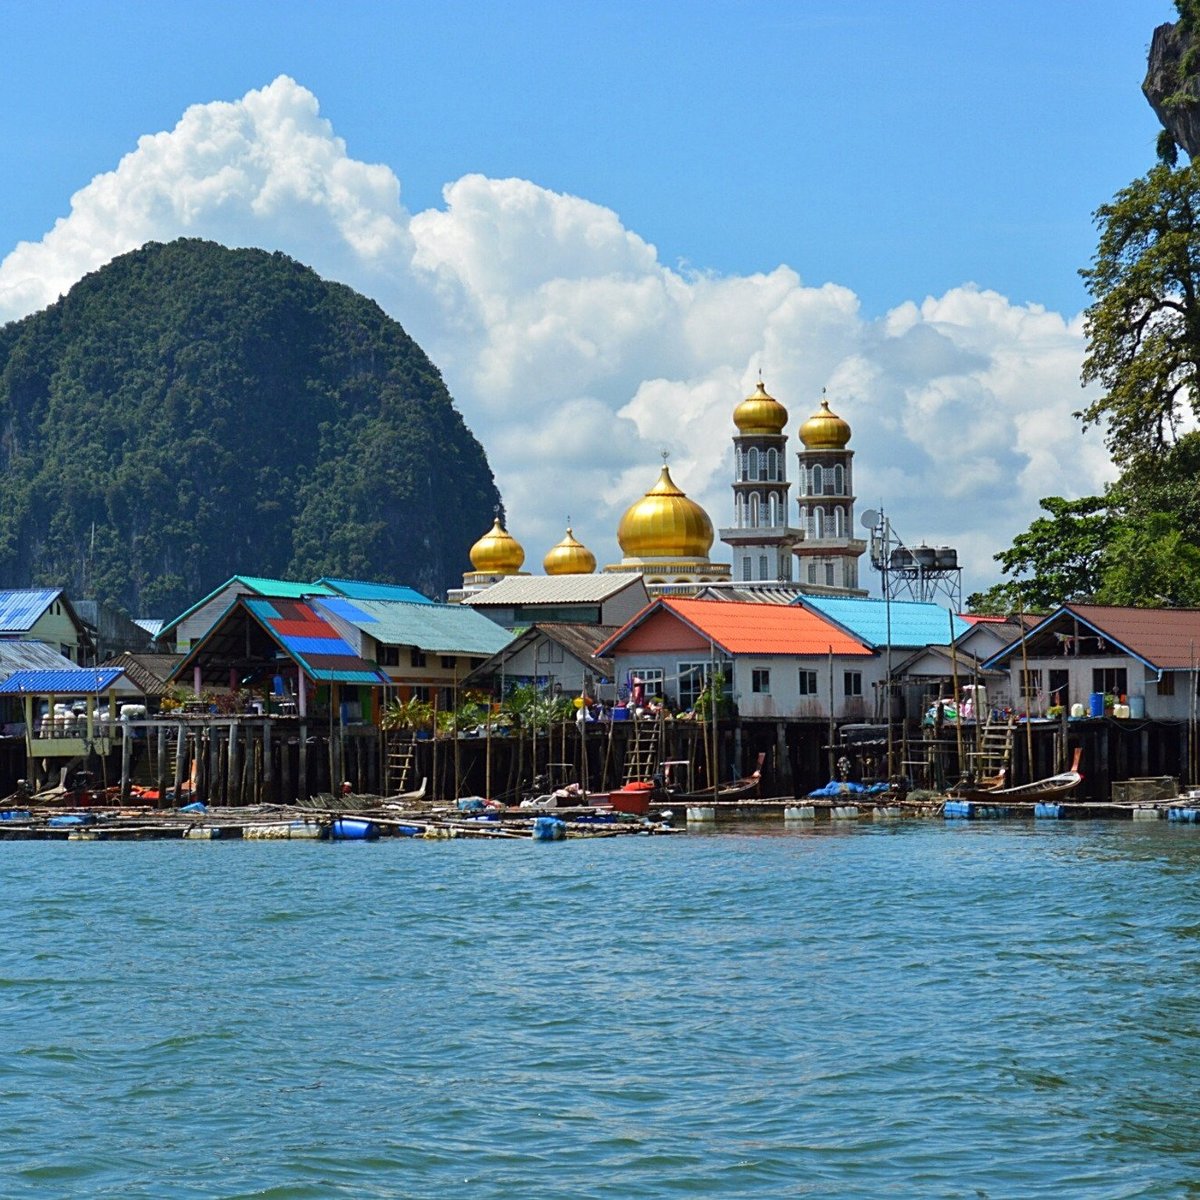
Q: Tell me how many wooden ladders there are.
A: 3